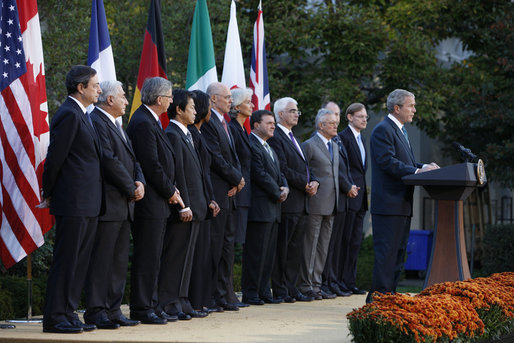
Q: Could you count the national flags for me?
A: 7